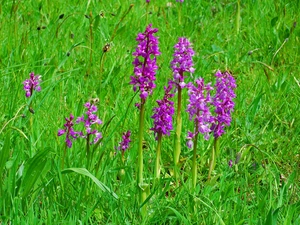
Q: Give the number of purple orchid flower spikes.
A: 9